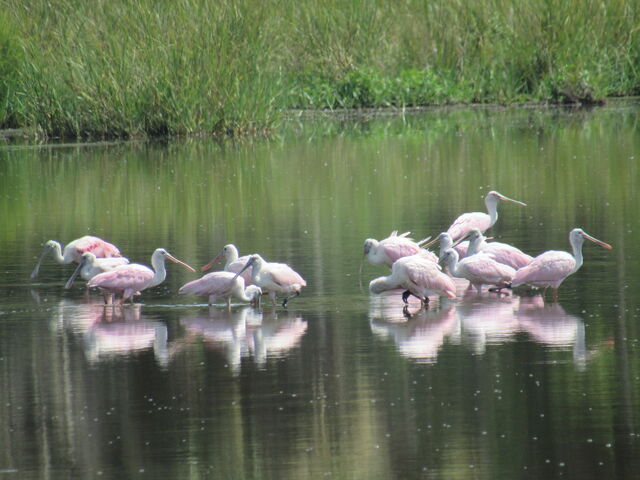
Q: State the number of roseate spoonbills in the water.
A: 13